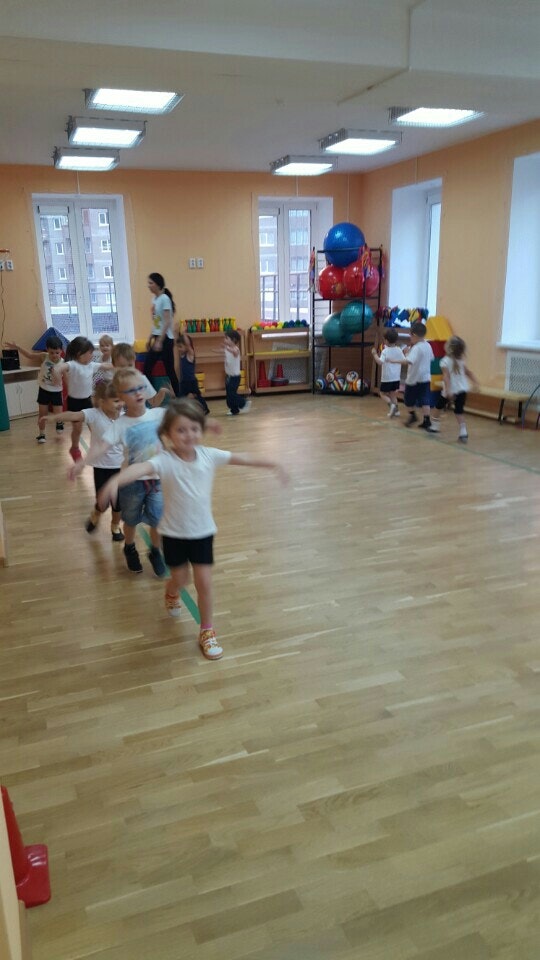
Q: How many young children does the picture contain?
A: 12